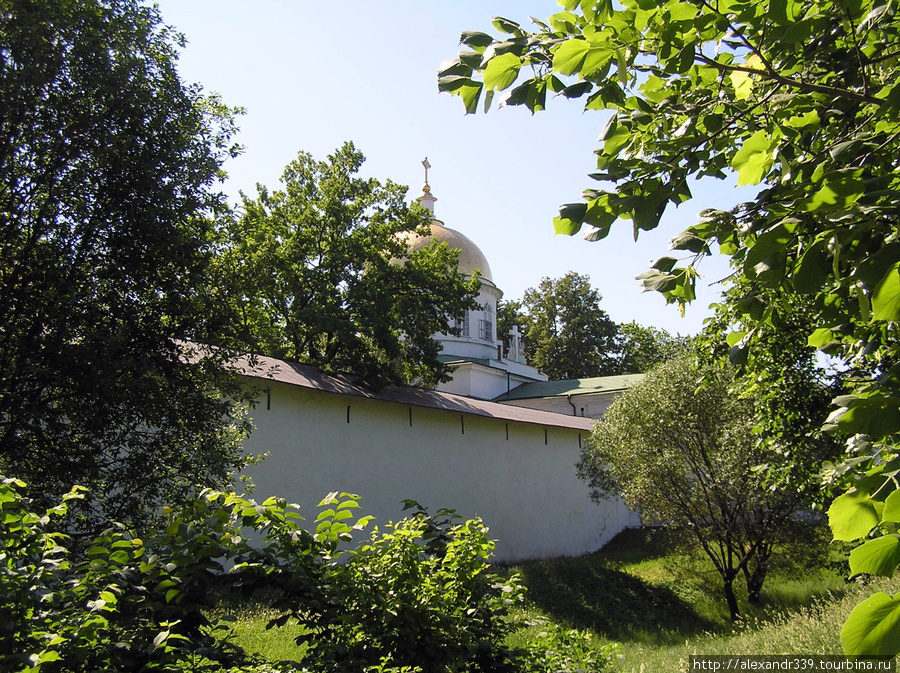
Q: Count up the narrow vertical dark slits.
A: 7